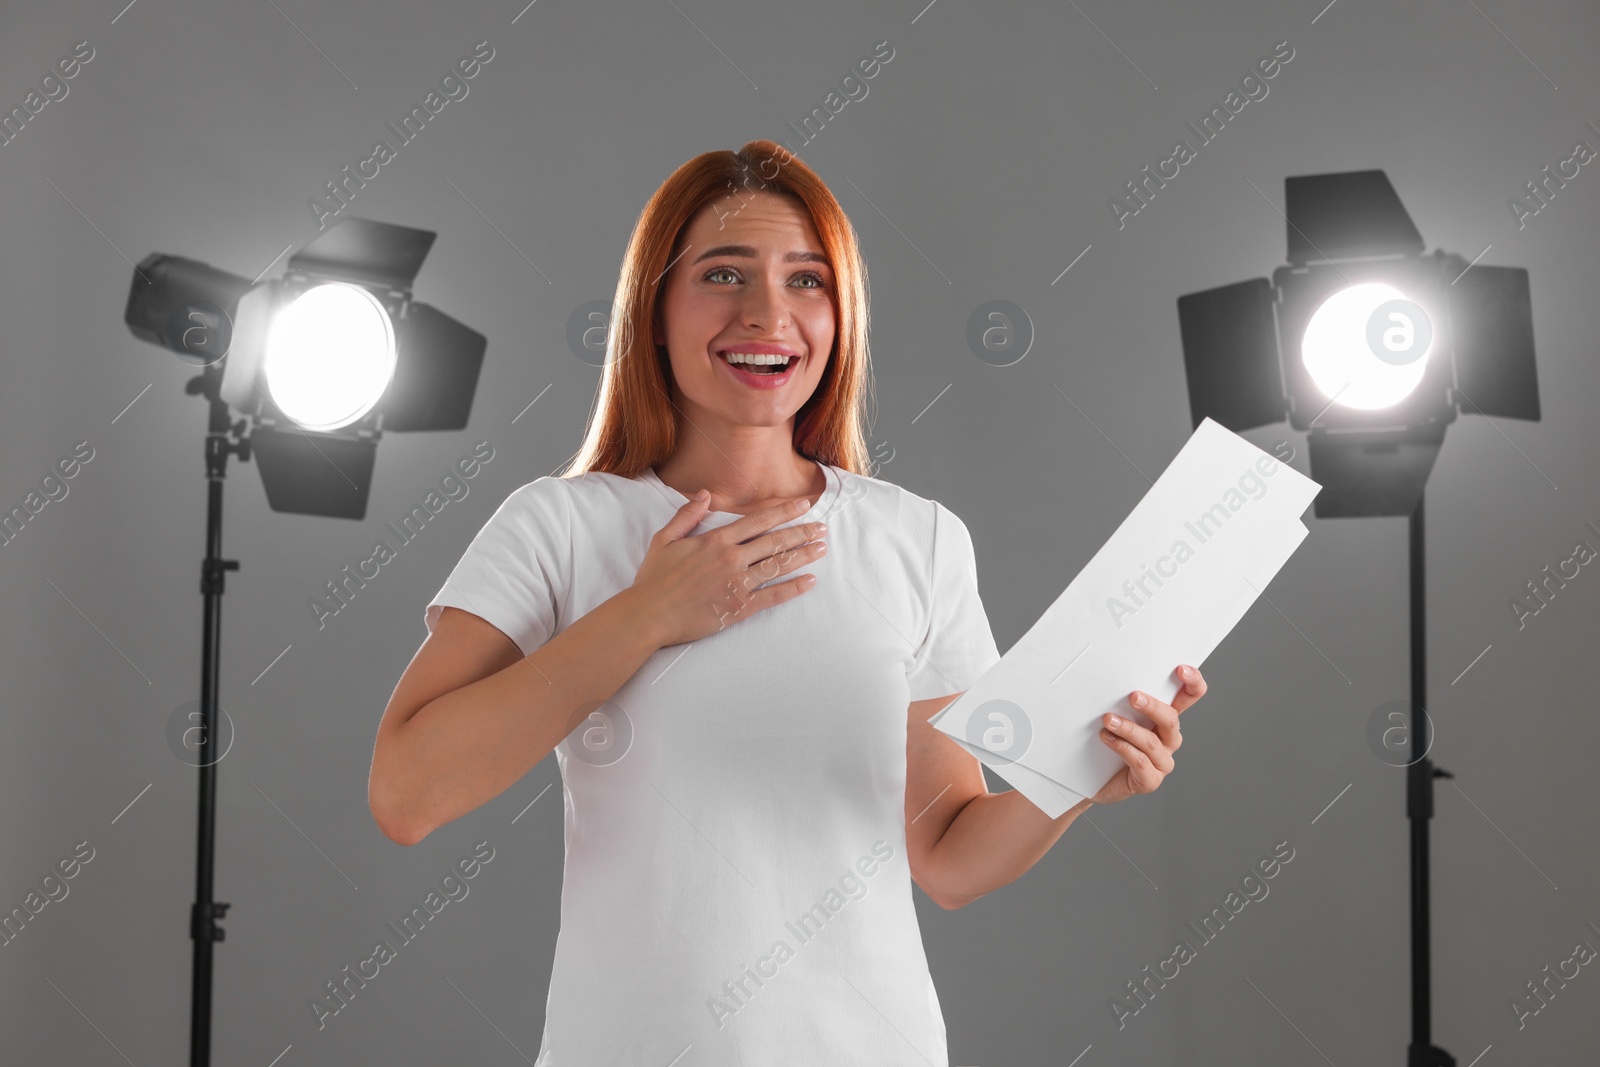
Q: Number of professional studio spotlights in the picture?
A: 2